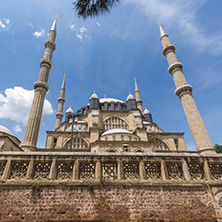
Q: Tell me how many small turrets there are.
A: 4